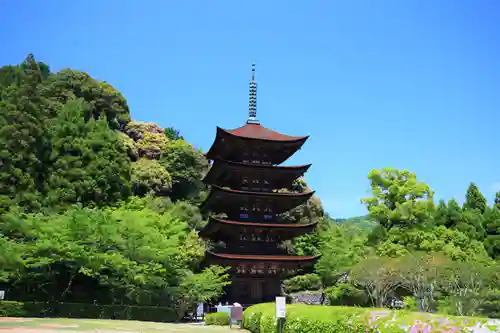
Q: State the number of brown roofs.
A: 5